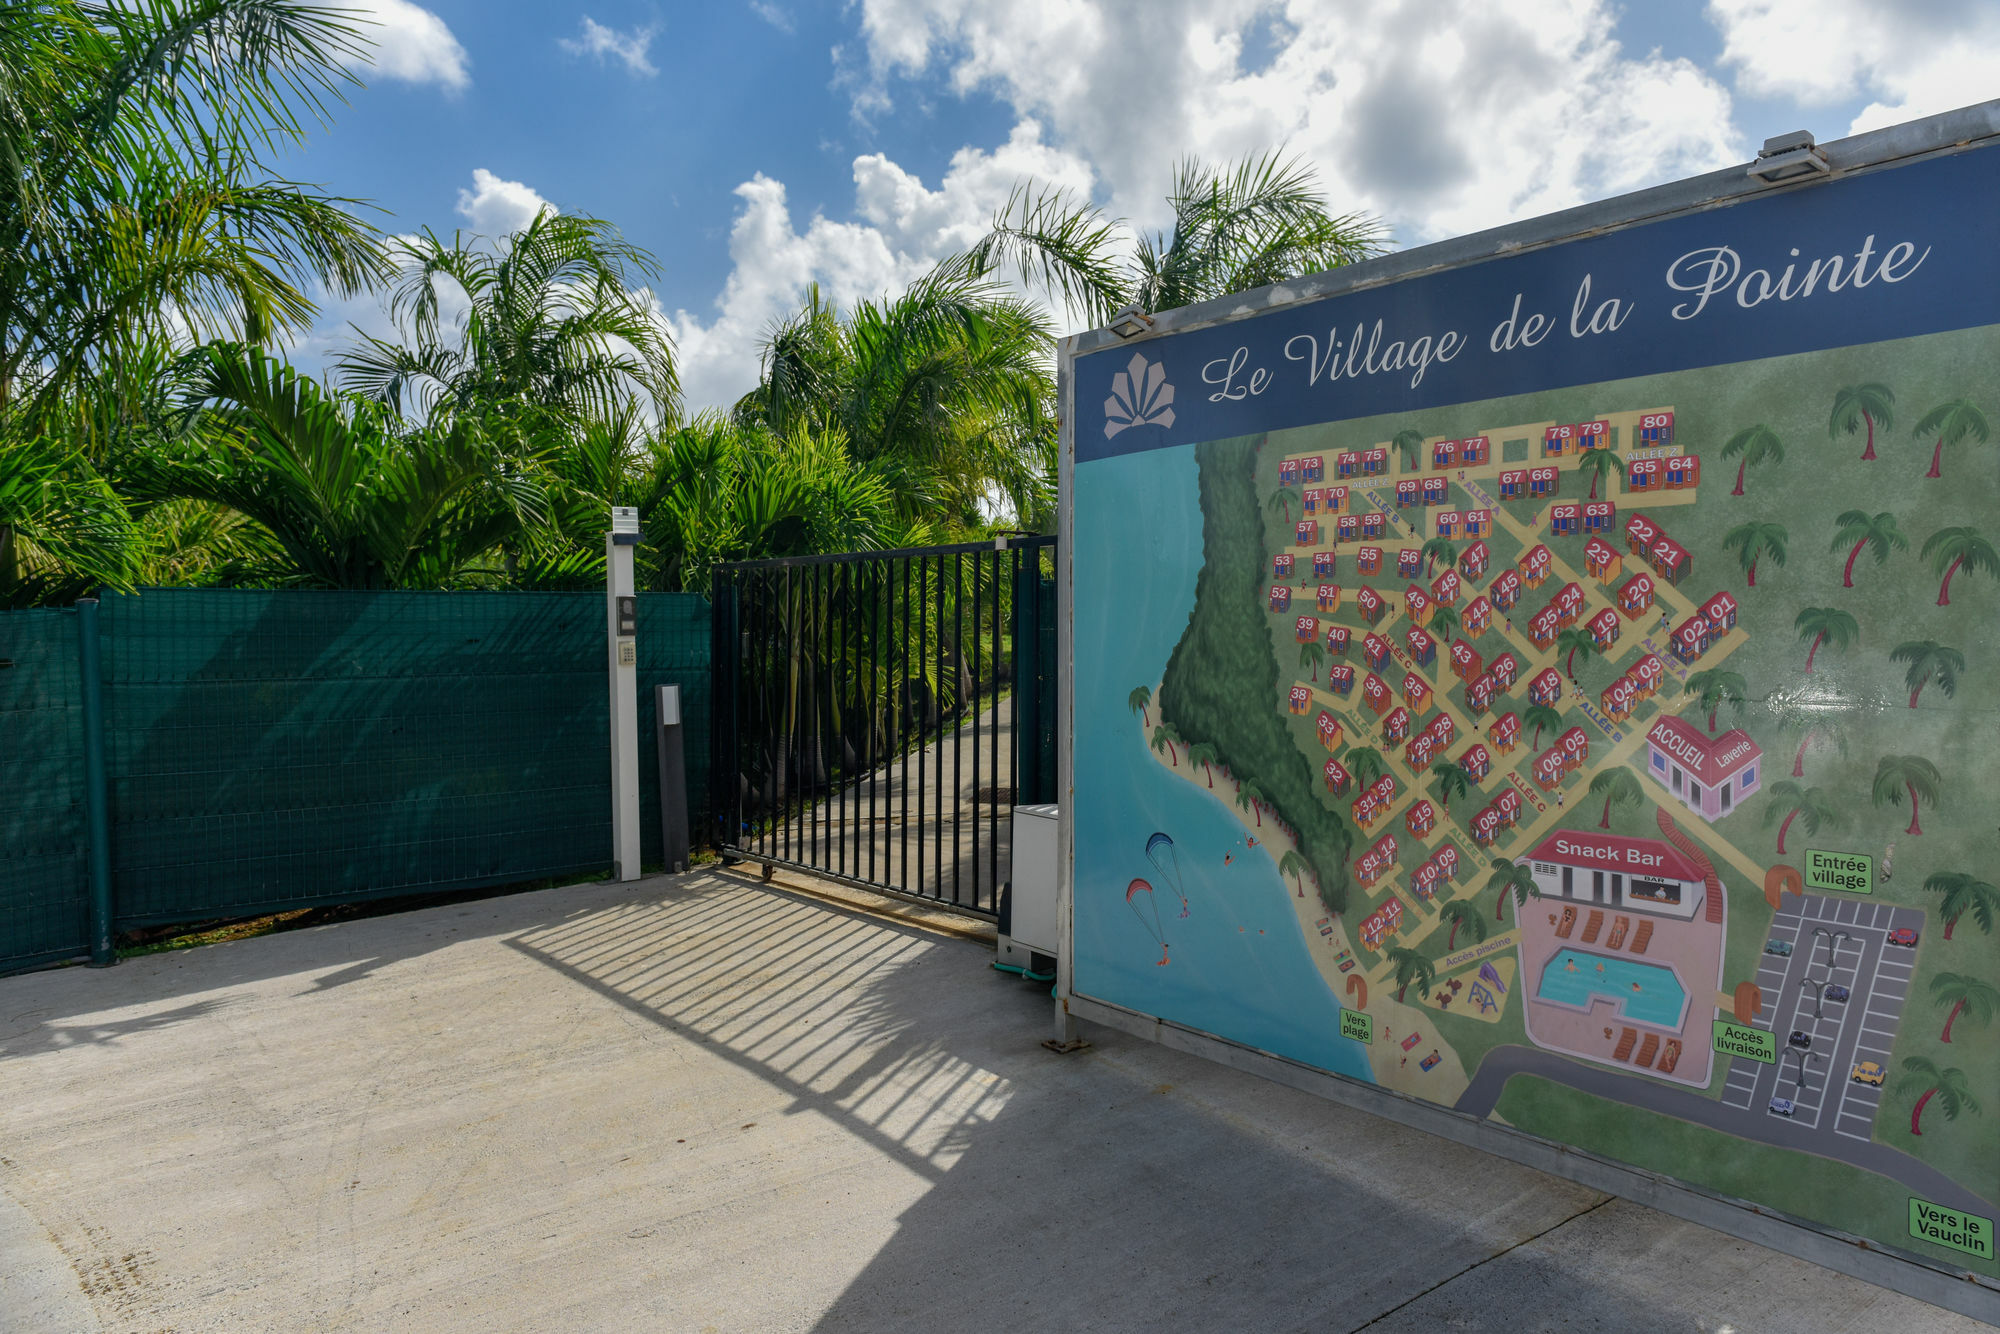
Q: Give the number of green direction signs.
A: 4